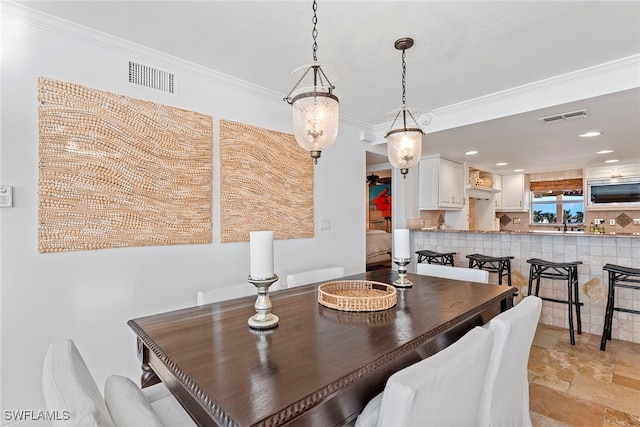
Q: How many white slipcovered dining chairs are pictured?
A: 6